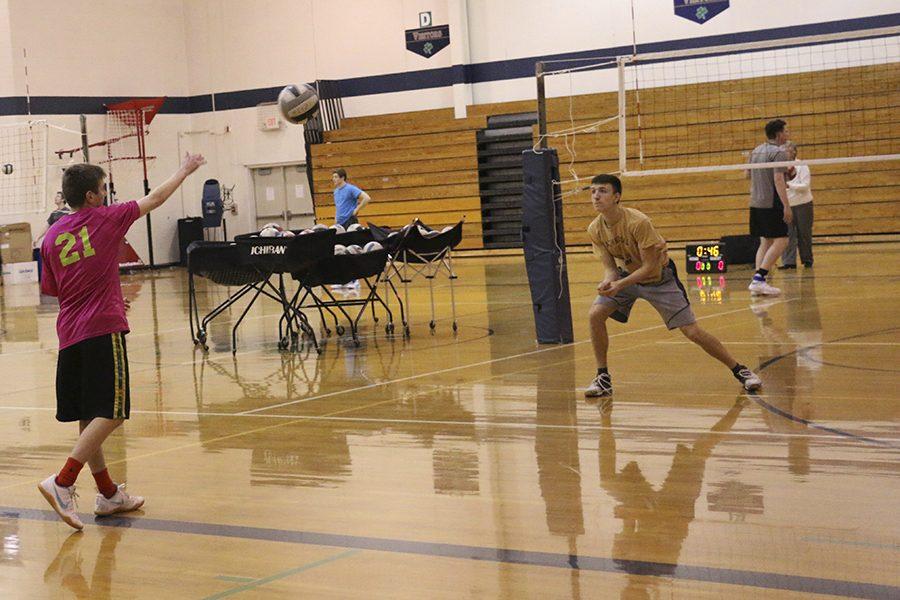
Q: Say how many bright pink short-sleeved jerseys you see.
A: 1